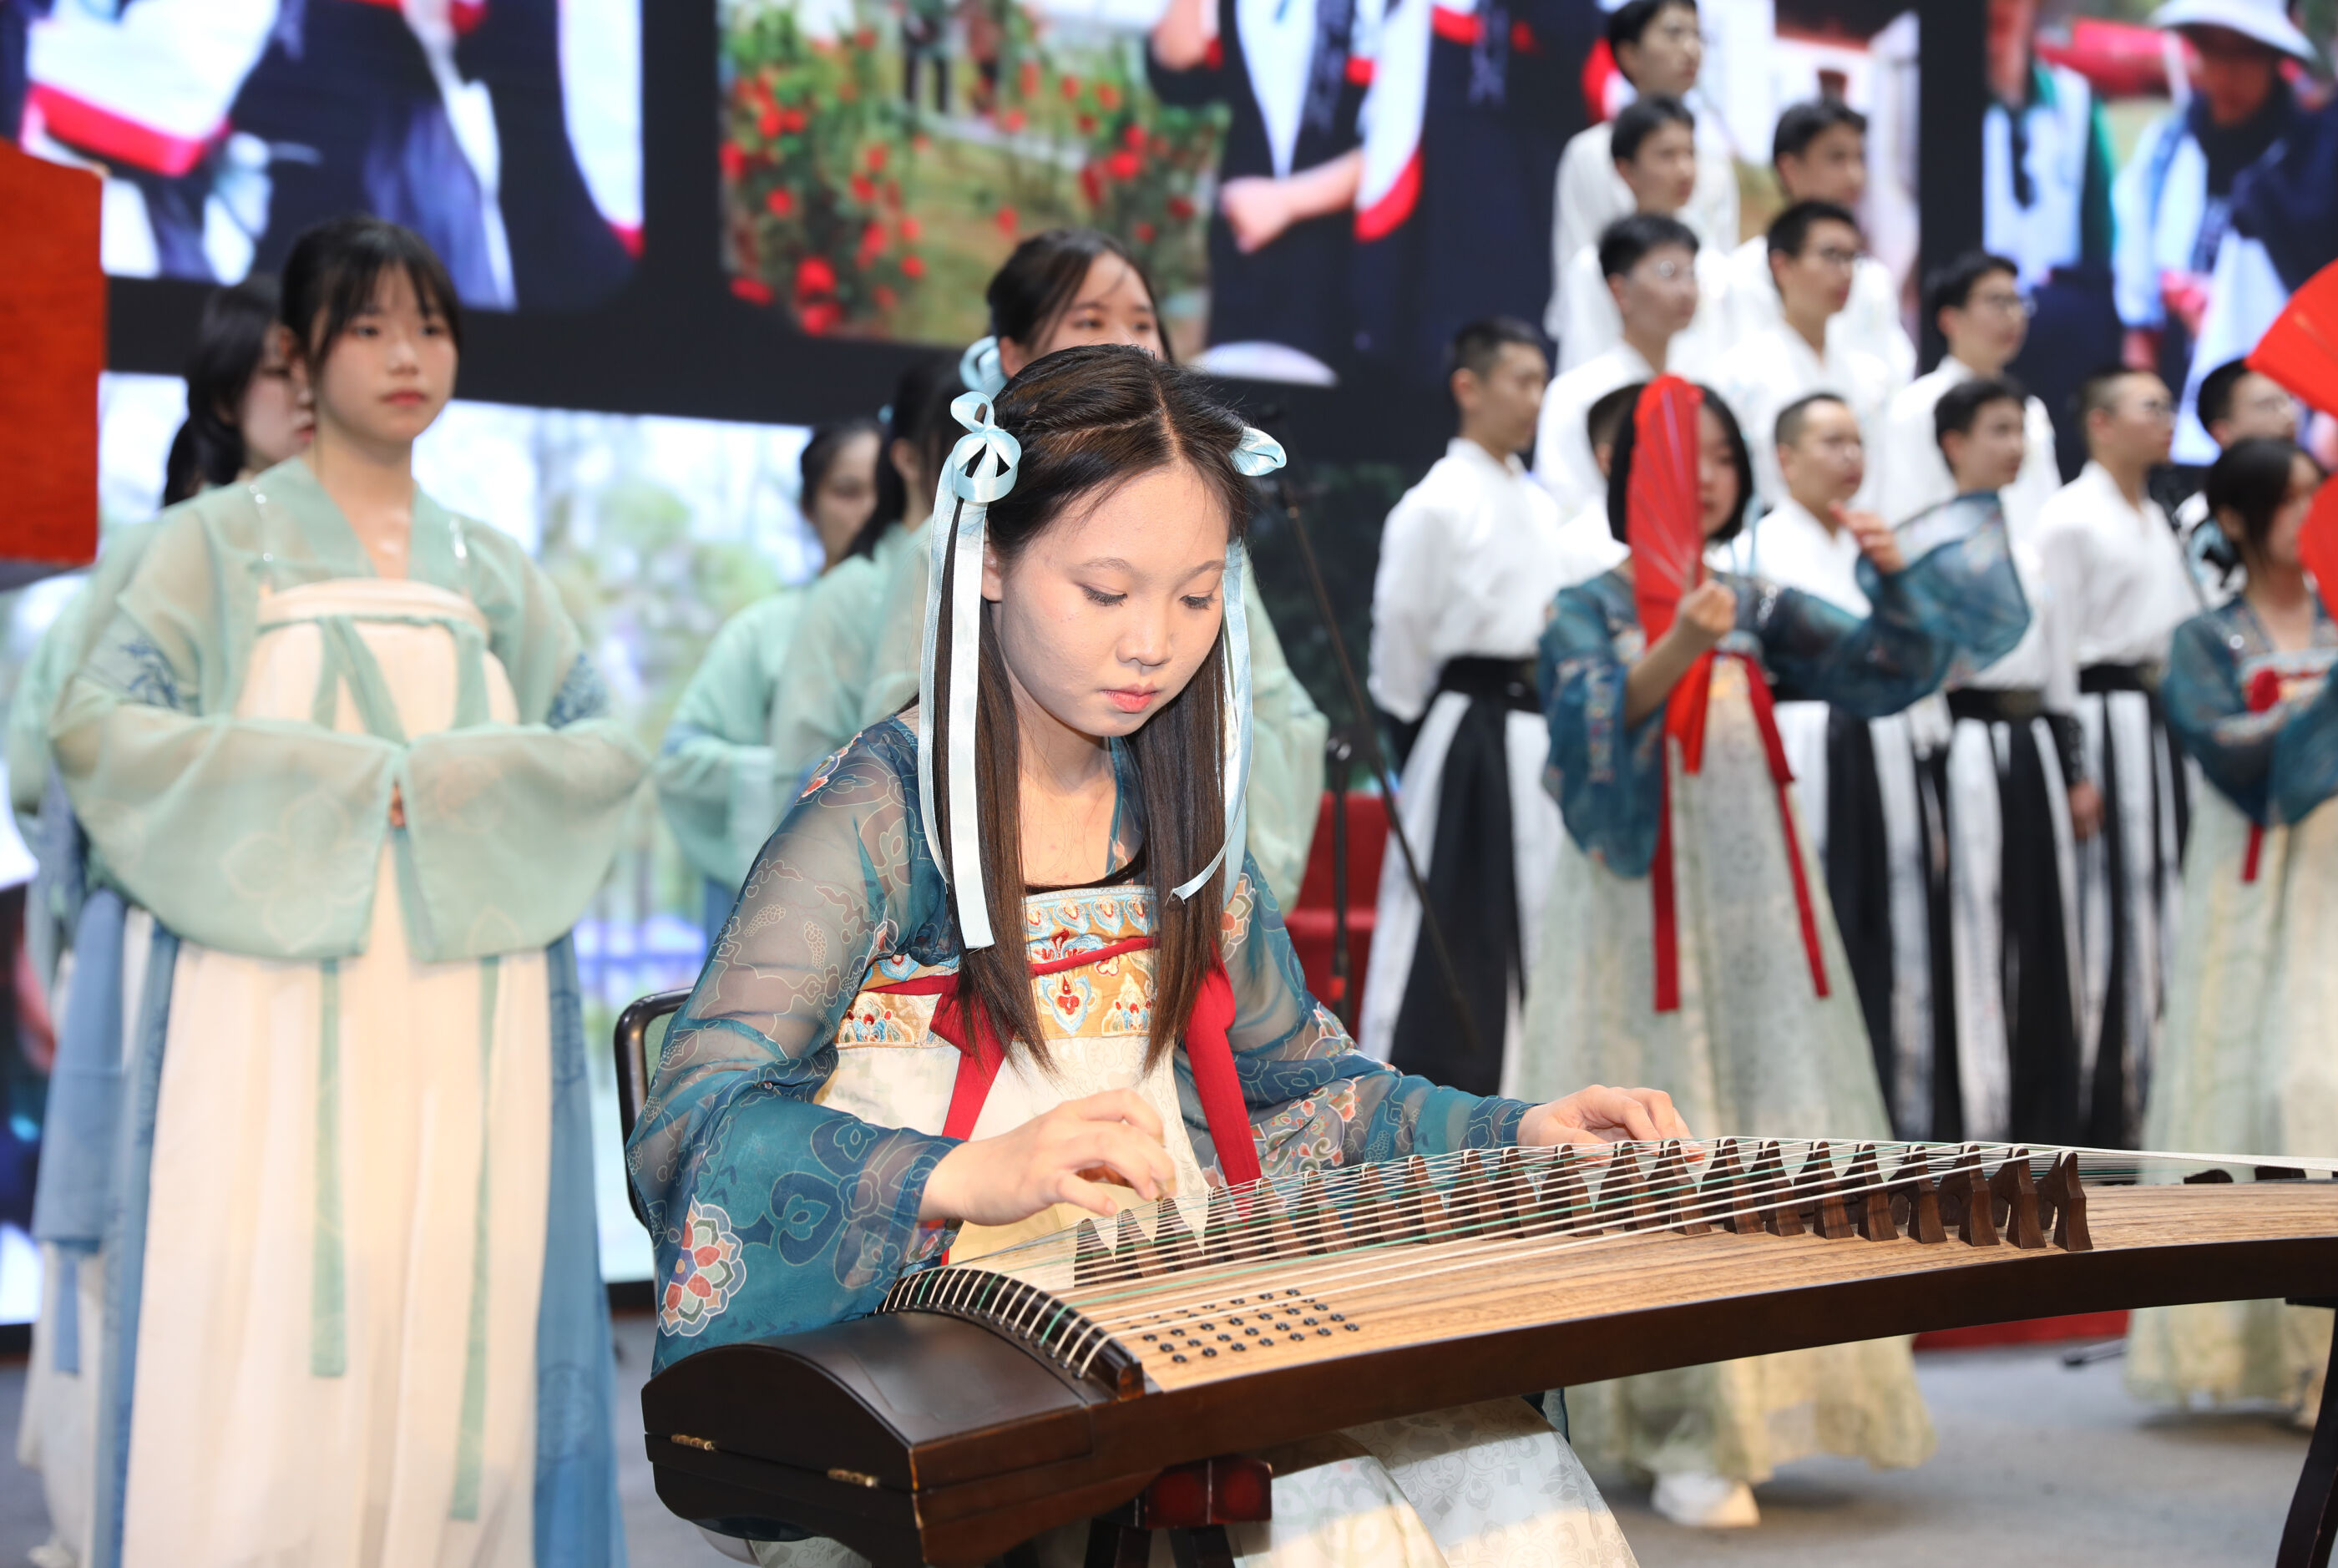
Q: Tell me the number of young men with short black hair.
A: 12